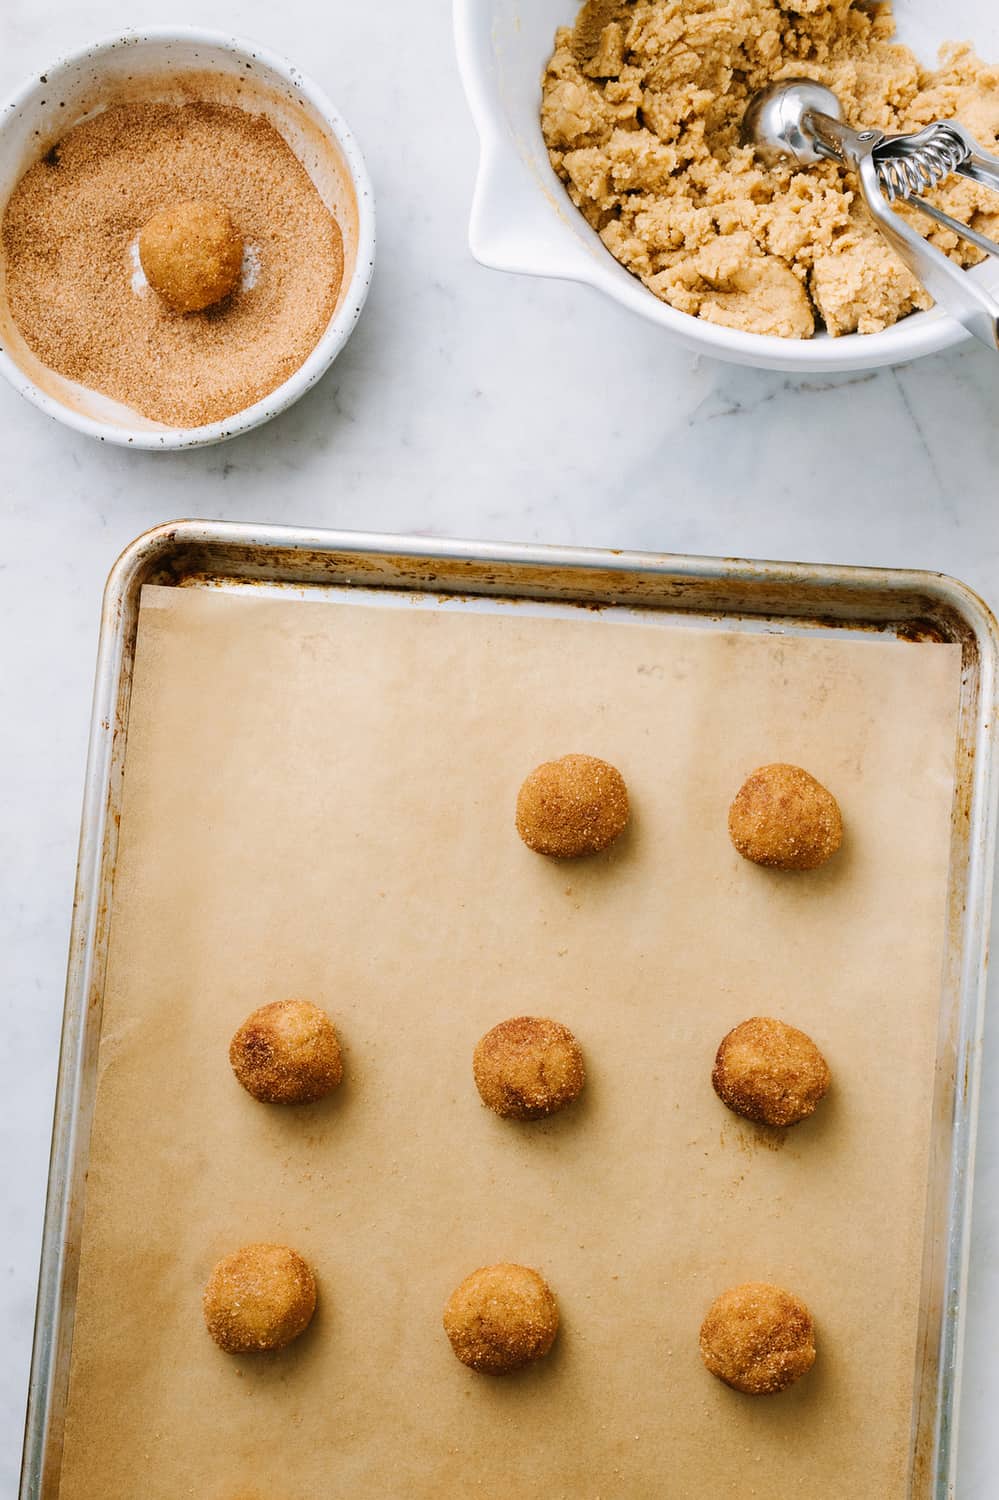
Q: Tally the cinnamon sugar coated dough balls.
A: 9